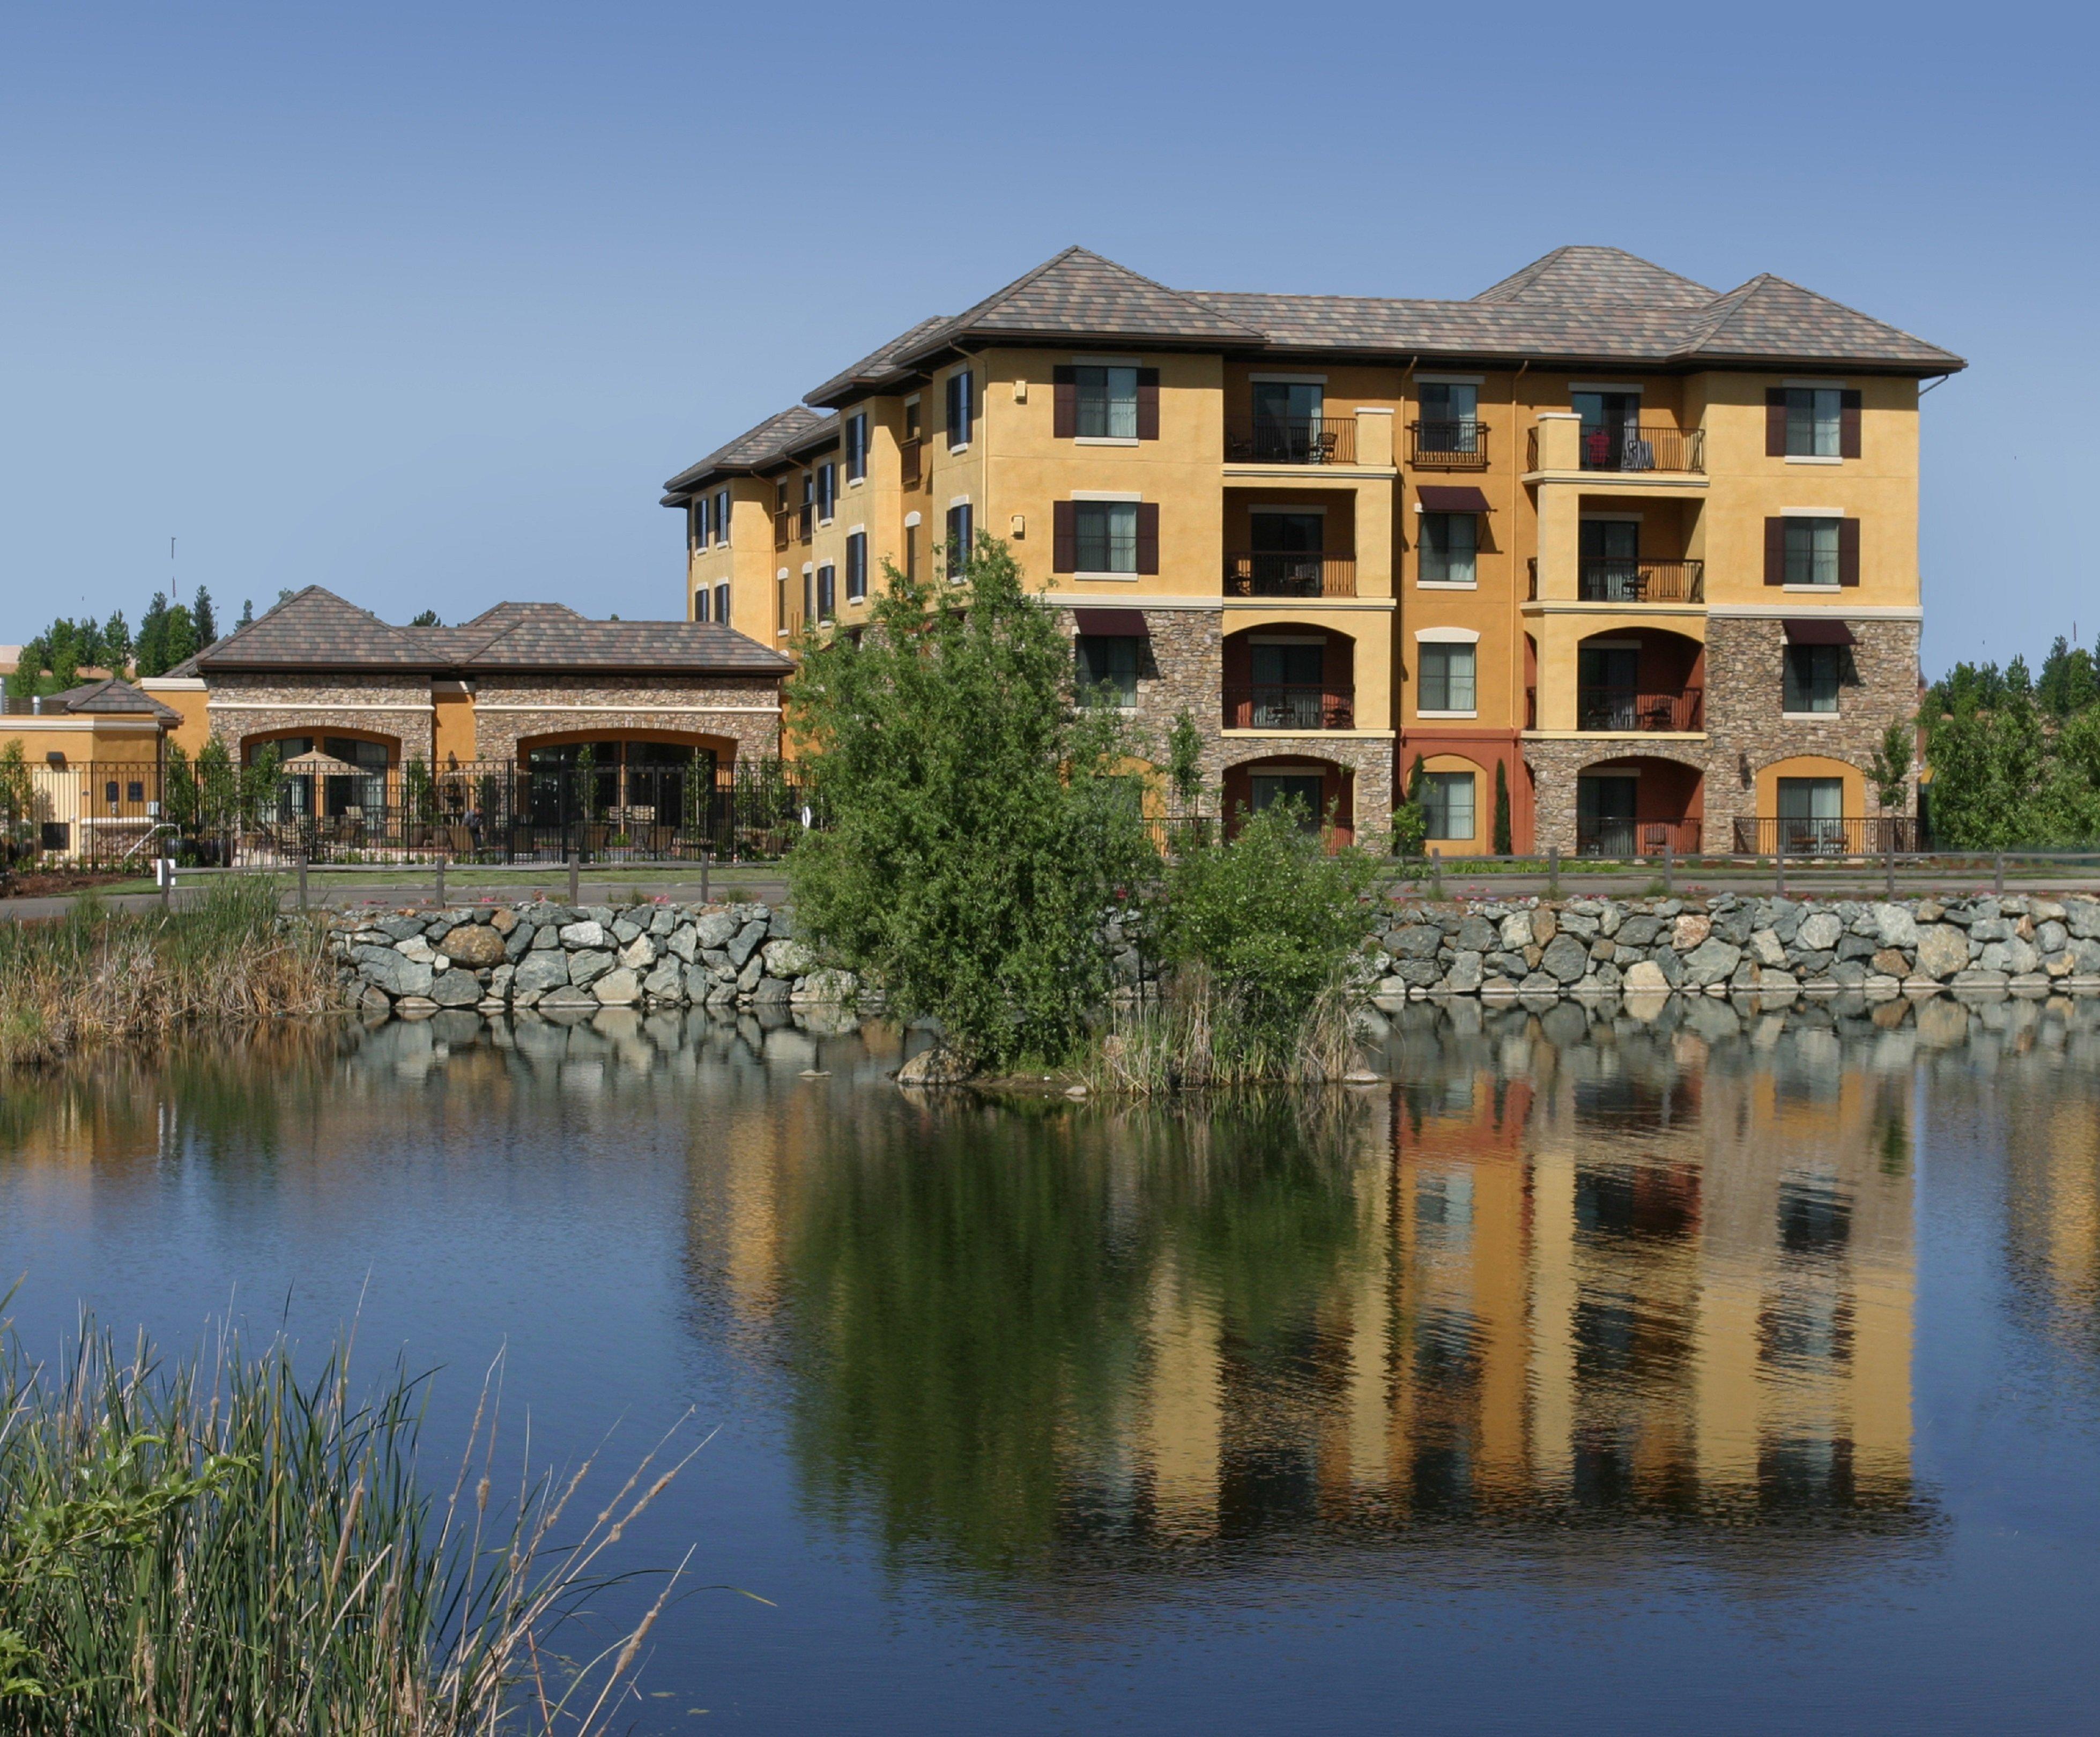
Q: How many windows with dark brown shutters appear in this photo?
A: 14